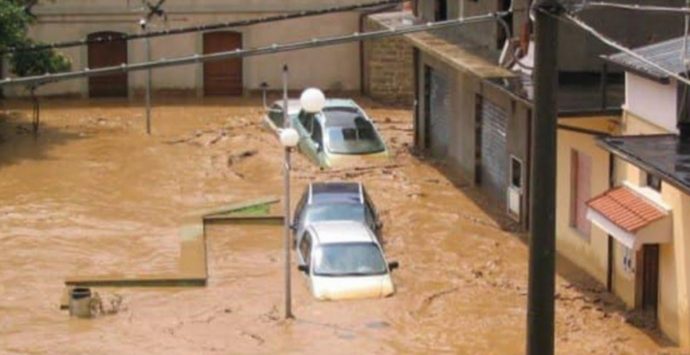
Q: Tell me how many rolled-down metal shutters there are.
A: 2